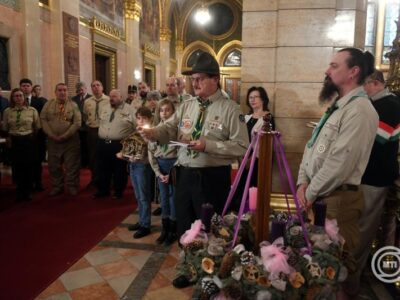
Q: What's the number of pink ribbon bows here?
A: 3